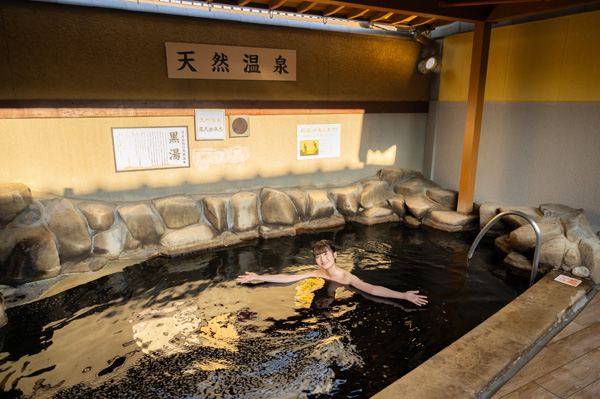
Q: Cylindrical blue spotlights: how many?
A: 0